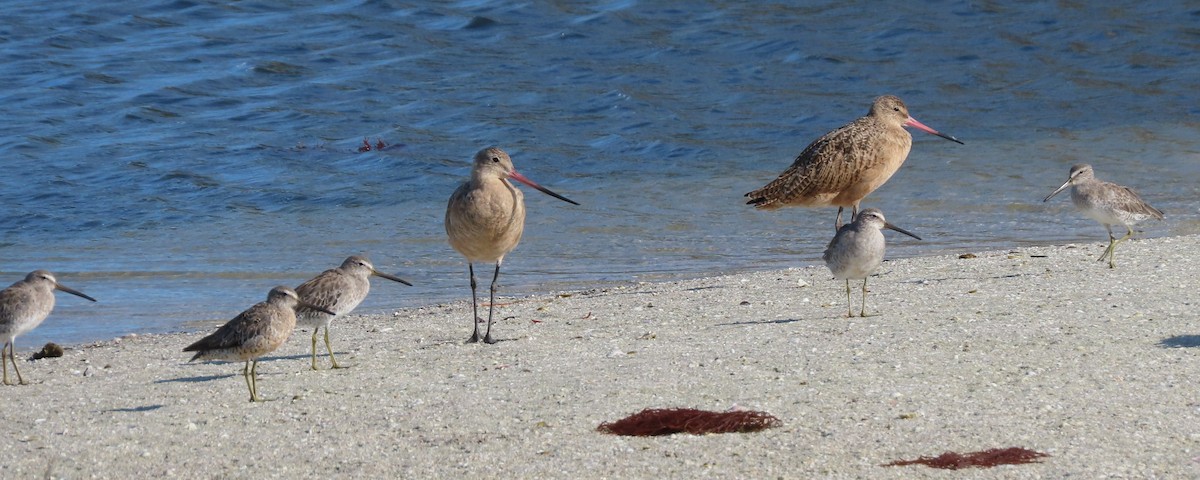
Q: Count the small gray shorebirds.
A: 5